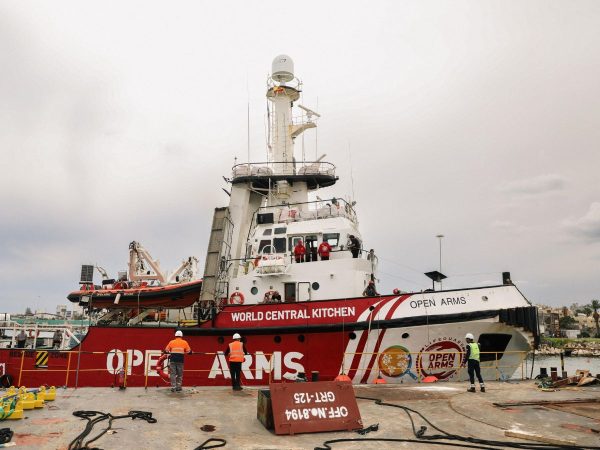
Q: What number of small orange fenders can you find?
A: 3